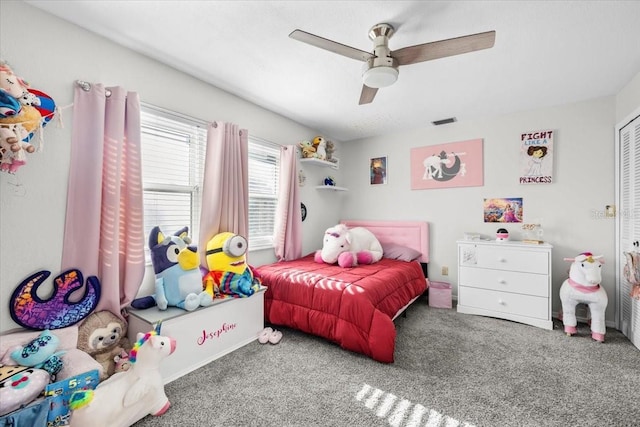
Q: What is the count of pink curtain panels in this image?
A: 3